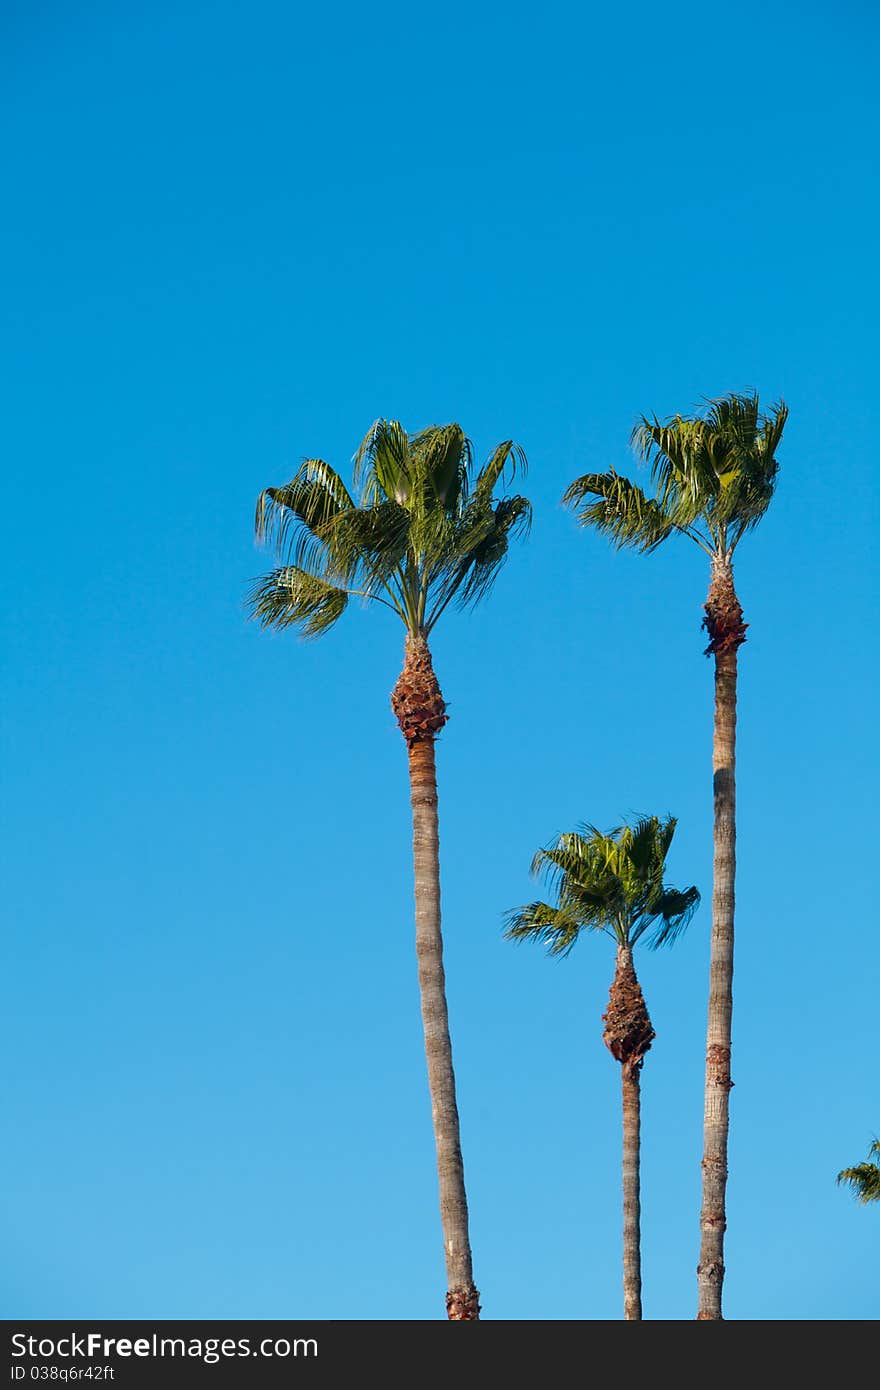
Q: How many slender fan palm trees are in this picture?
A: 3